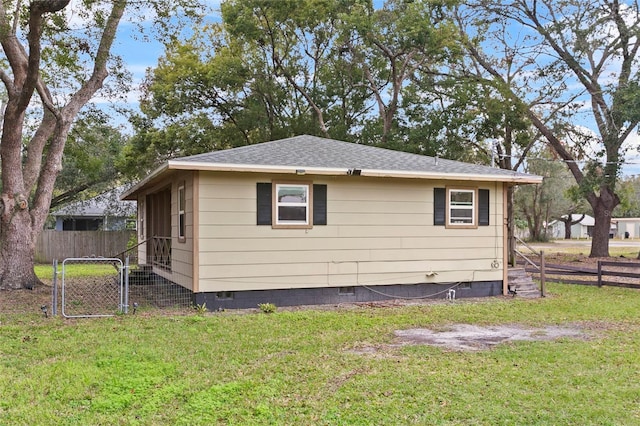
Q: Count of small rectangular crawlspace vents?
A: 3